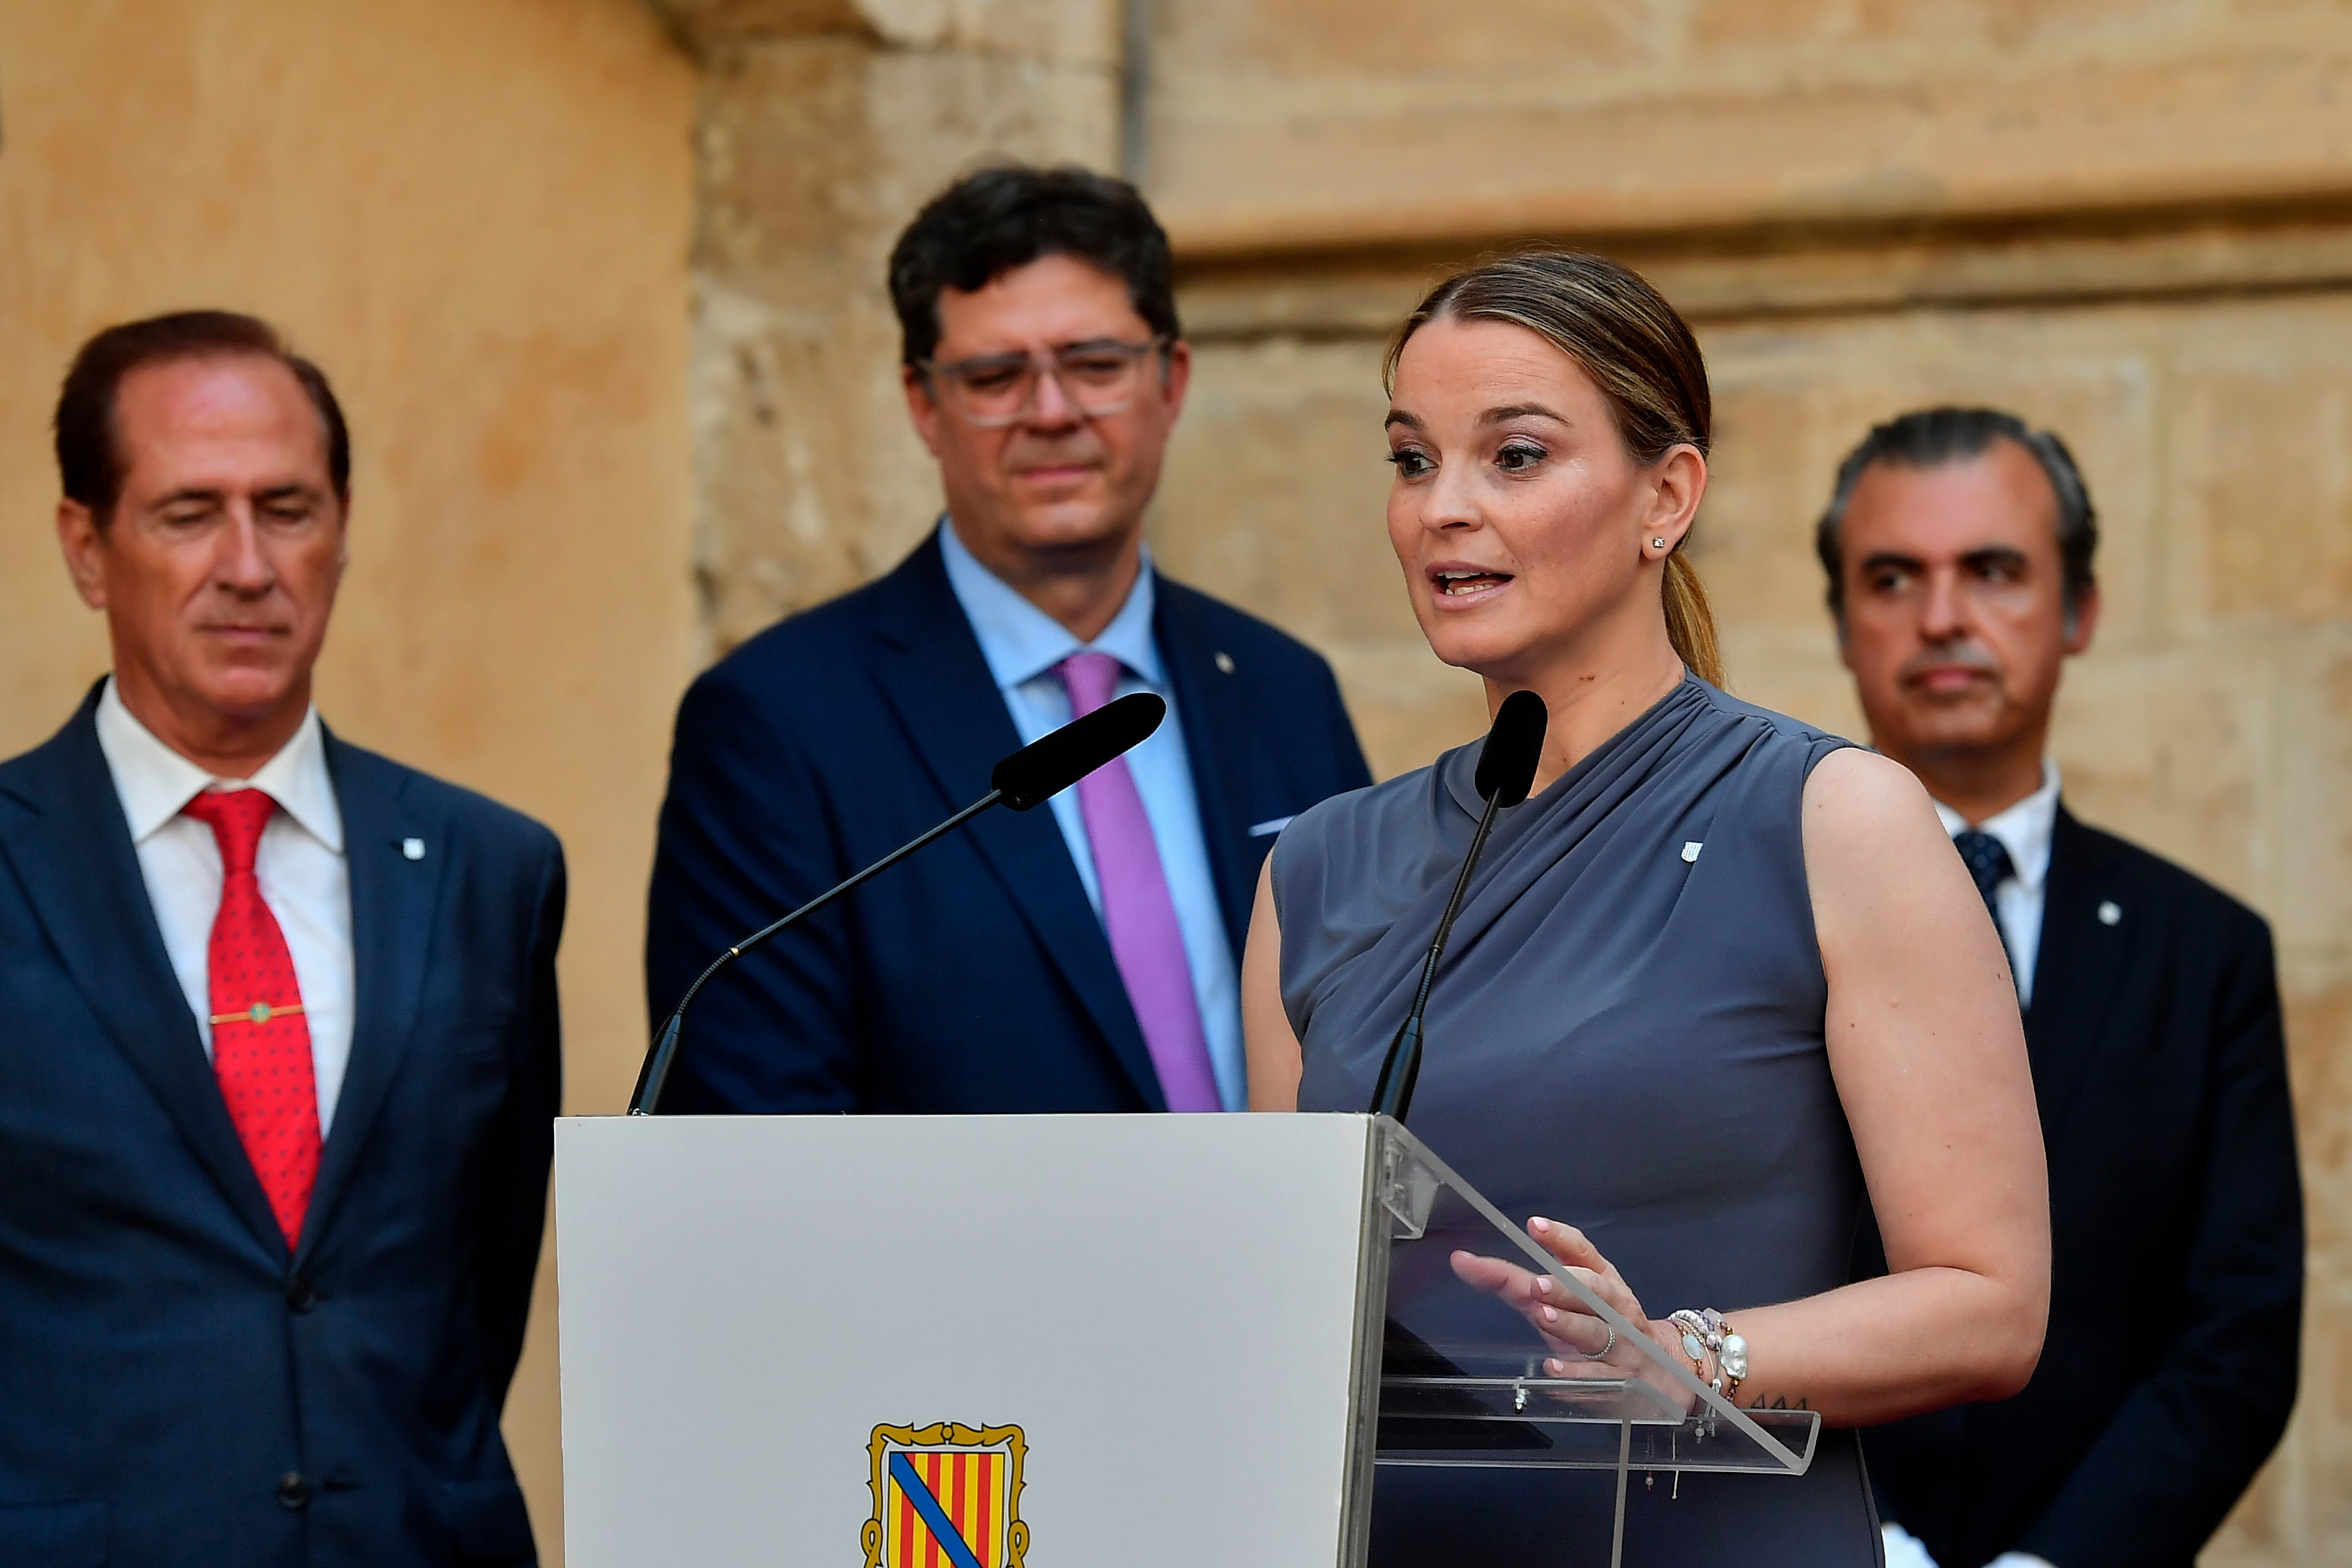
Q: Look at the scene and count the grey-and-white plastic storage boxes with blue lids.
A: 0